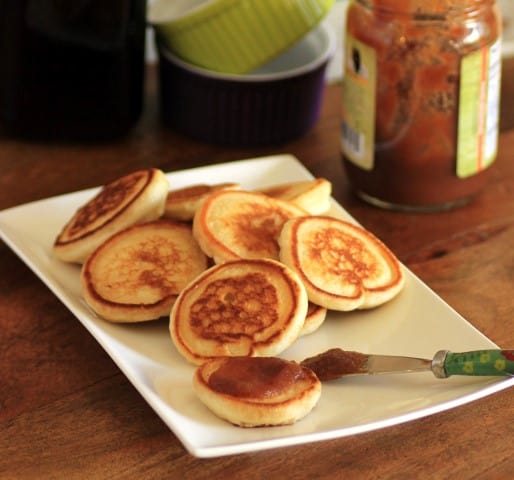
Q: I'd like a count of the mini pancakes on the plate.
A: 9